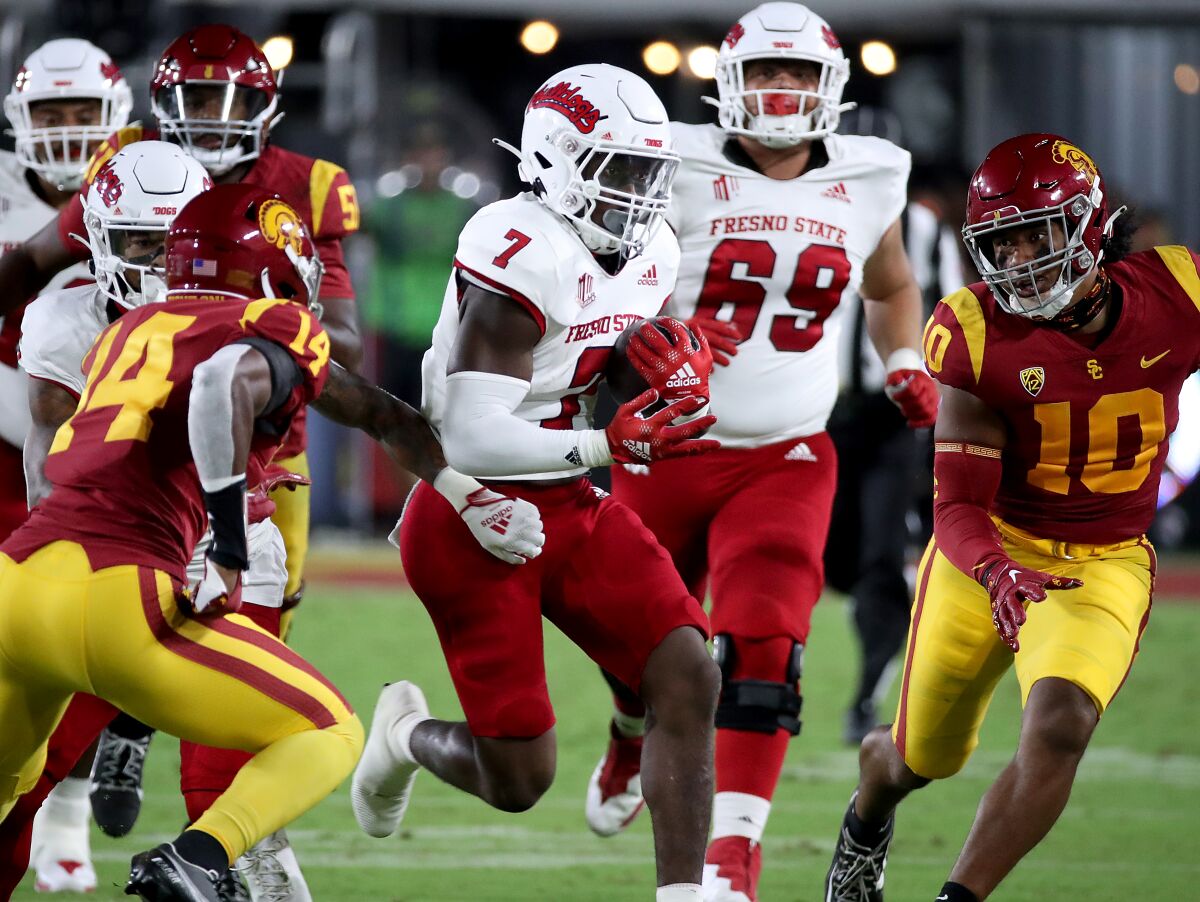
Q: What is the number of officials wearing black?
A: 1